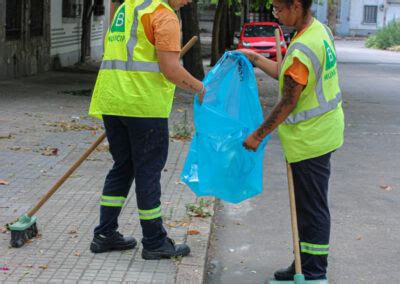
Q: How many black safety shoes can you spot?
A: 3